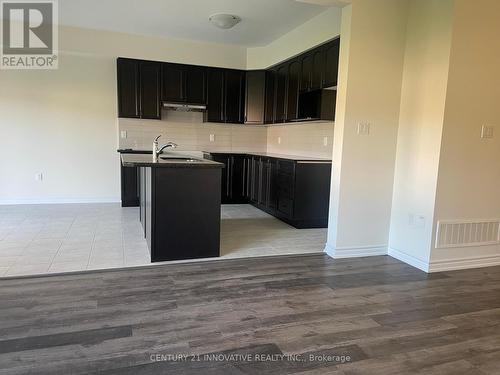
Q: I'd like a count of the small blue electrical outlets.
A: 0